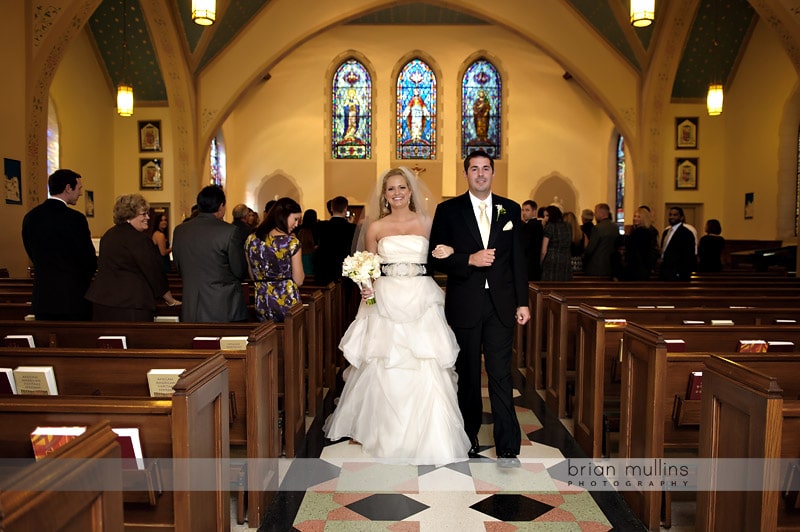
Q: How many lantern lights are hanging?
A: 4